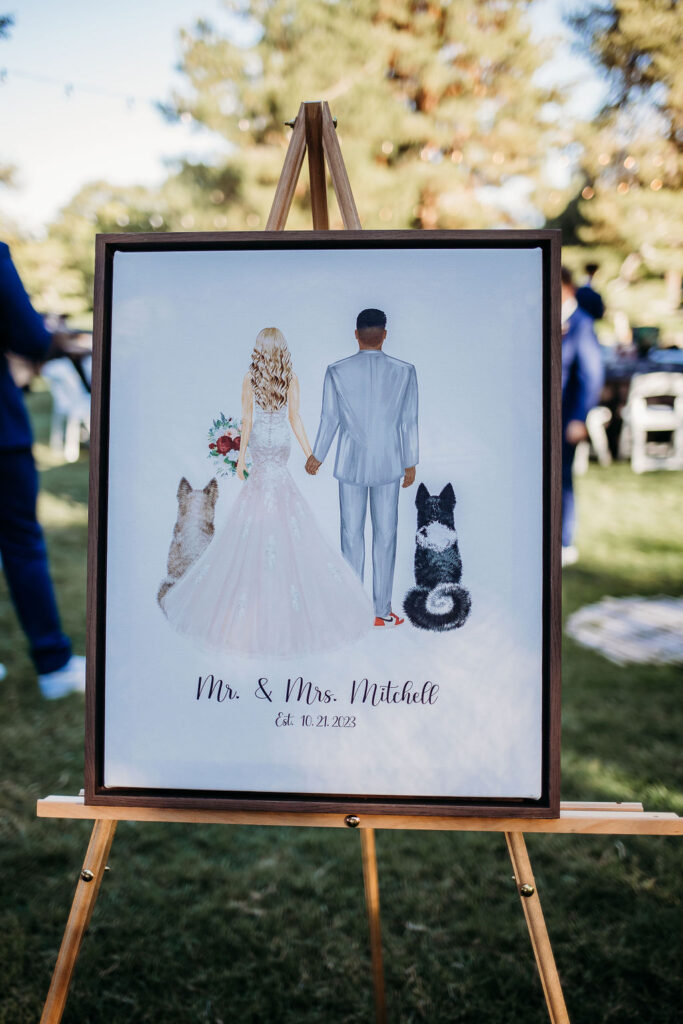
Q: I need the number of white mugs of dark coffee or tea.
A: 0